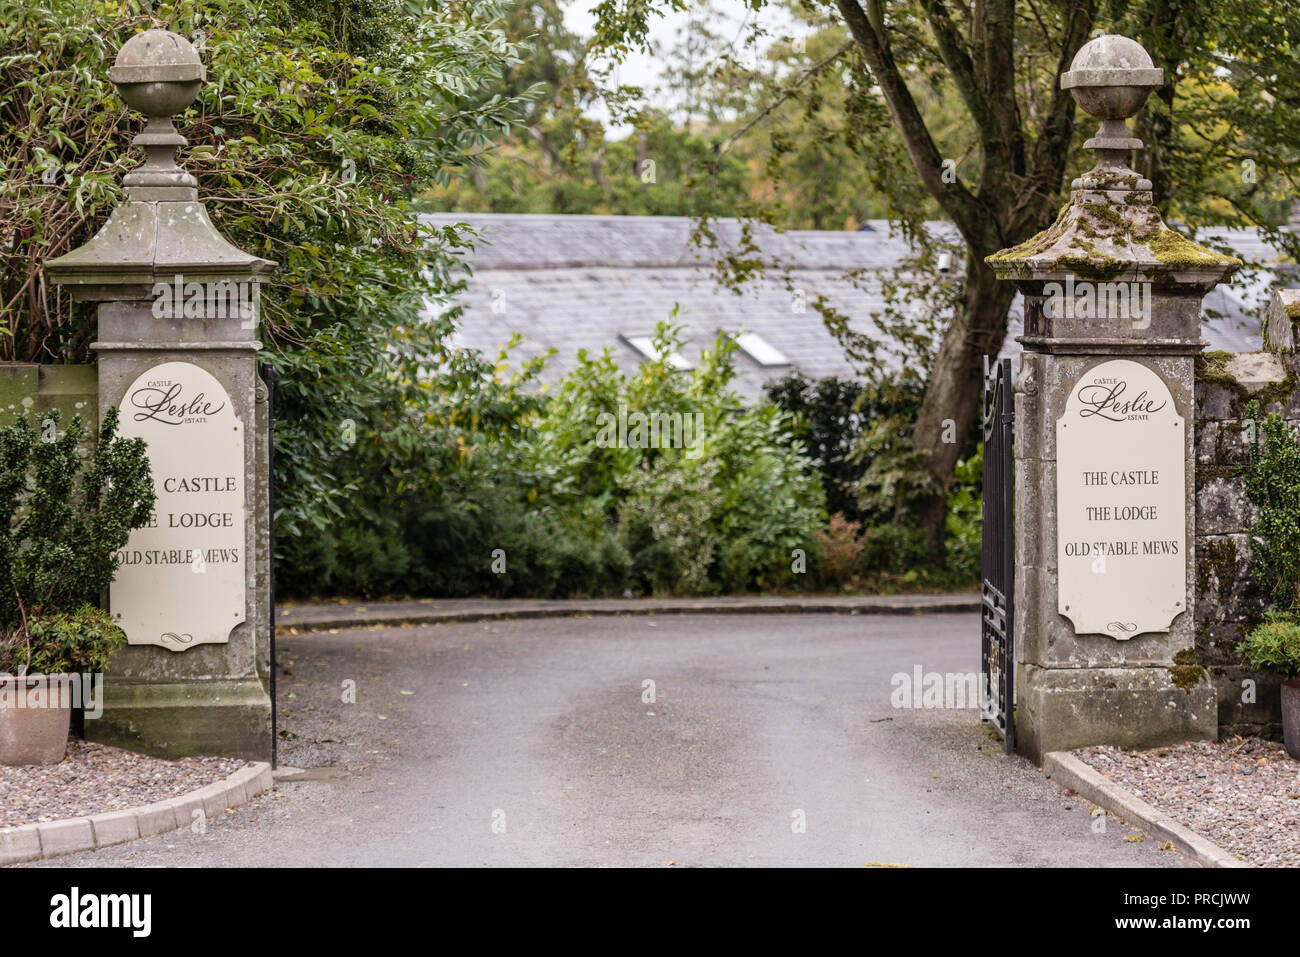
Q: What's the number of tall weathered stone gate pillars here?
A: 2